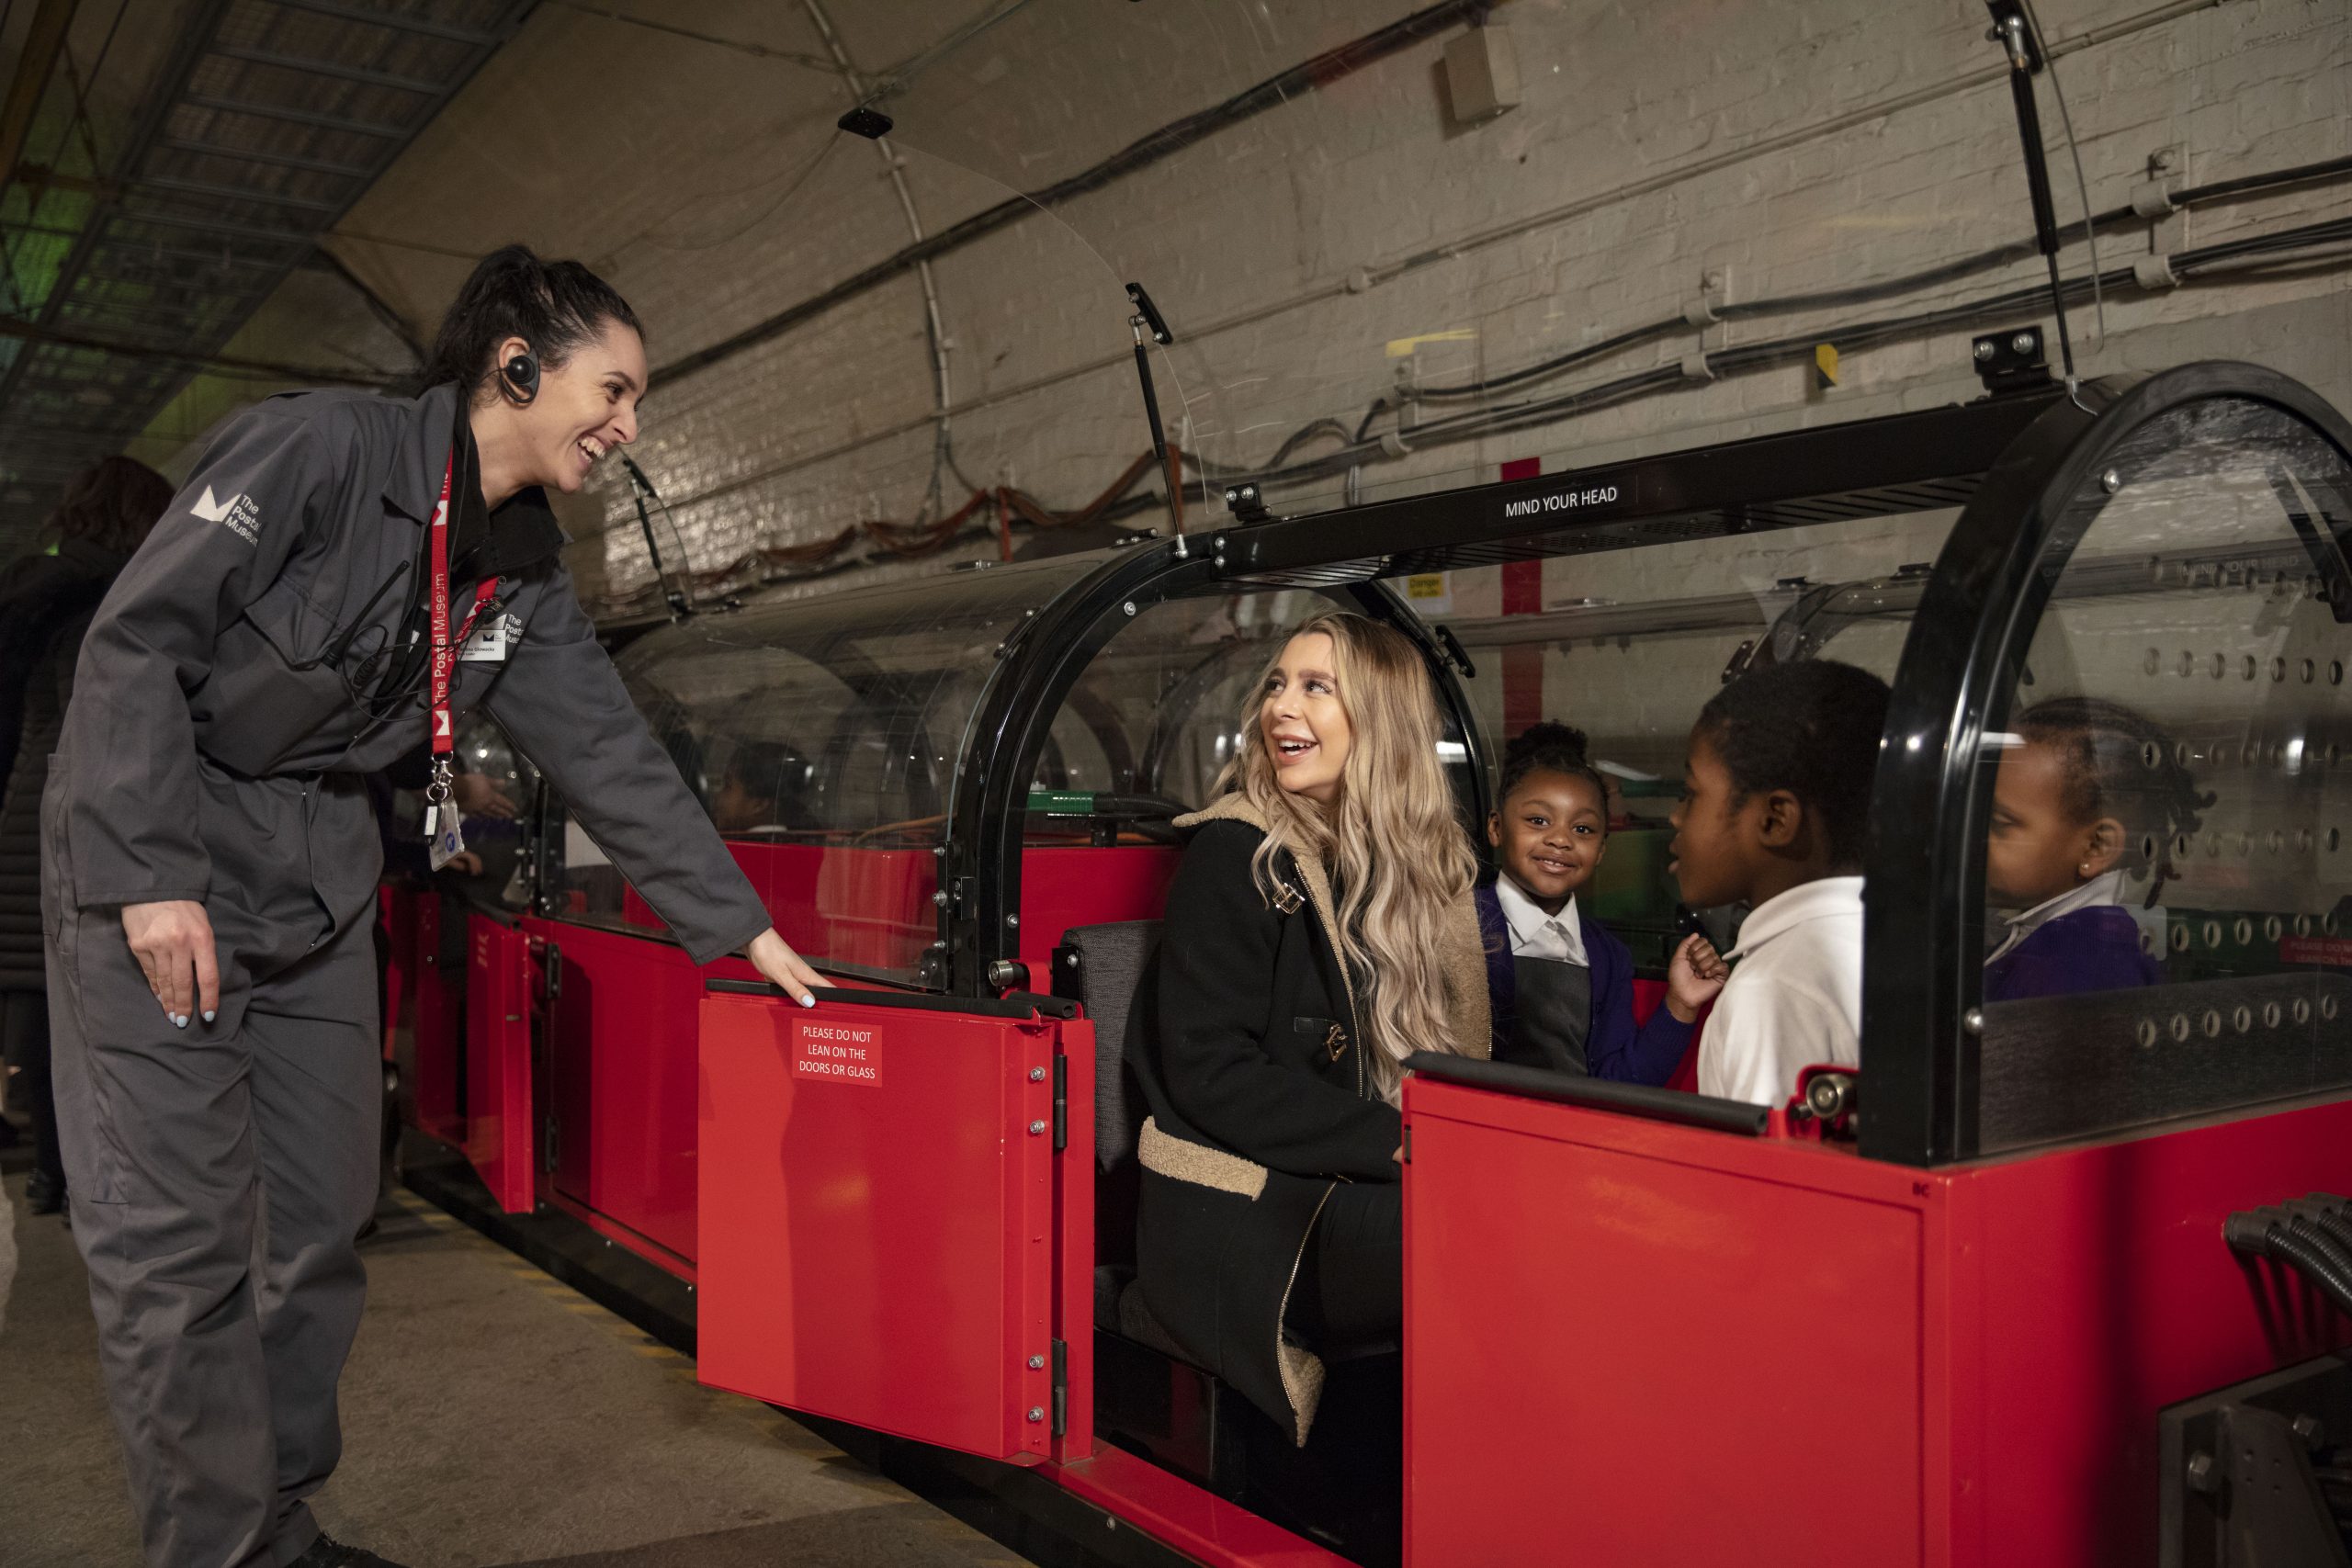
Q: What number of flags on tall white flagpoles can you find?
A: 0